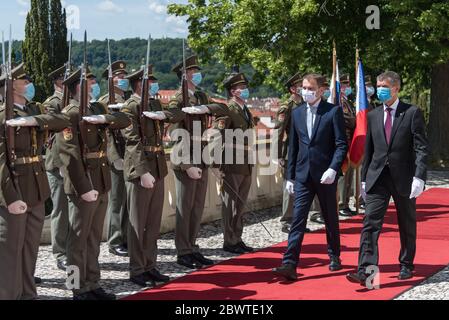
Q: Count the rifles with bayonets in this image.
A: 7